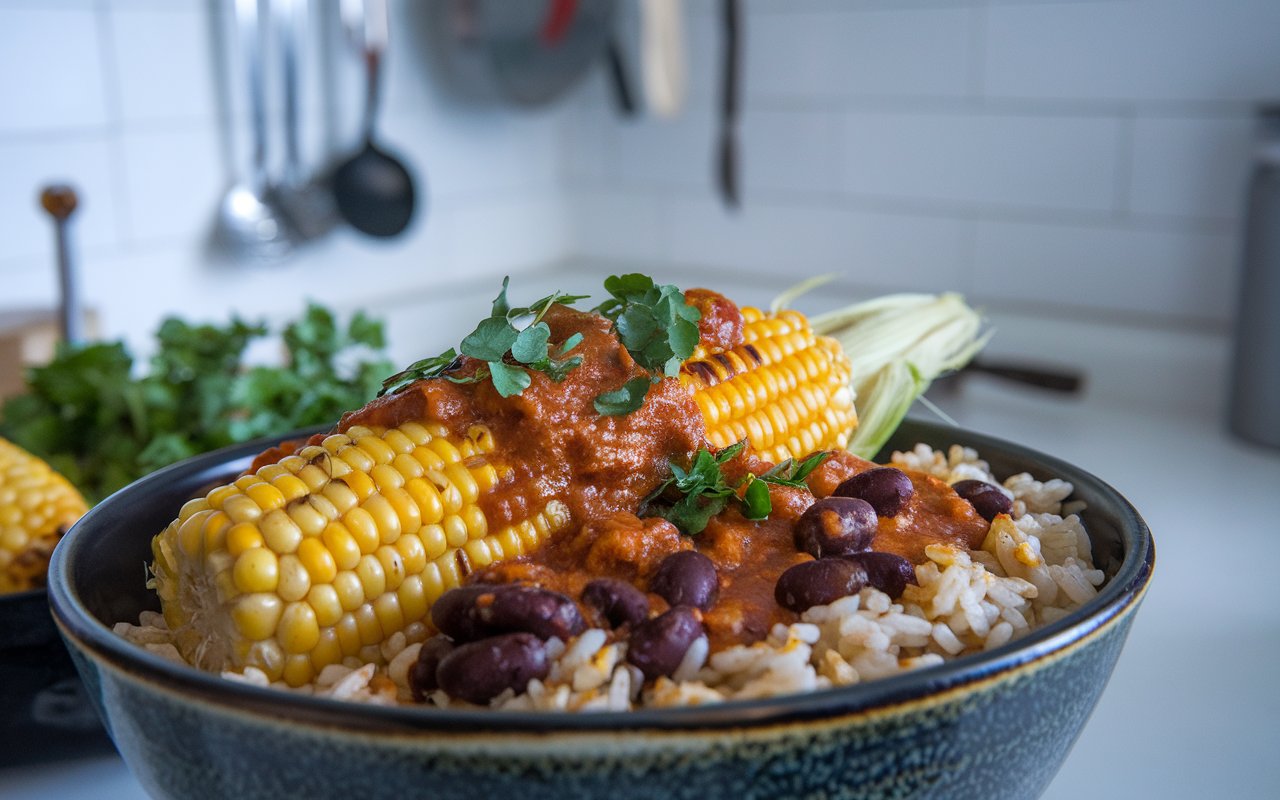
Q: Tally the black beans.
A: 11